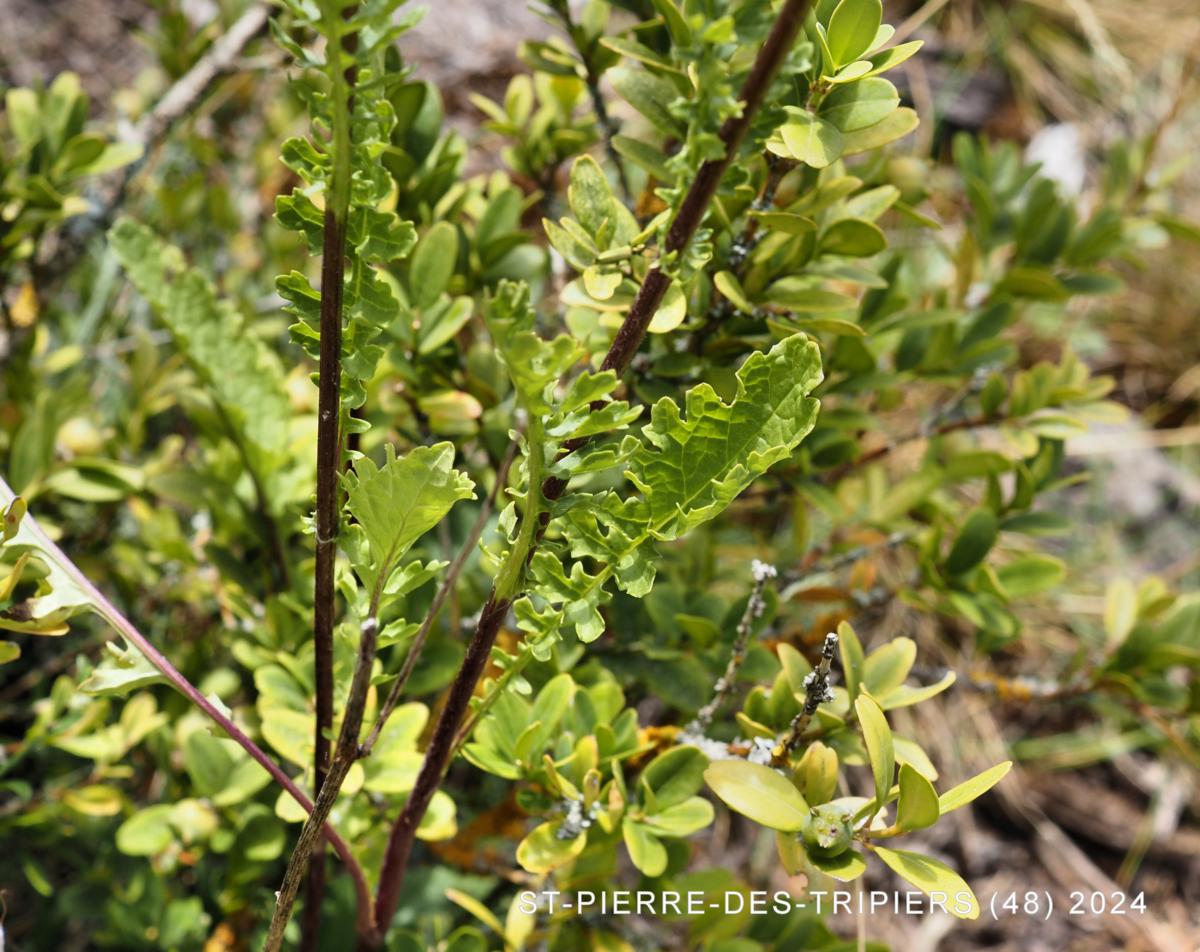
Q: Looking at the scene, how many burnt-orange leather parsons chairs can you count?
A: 0